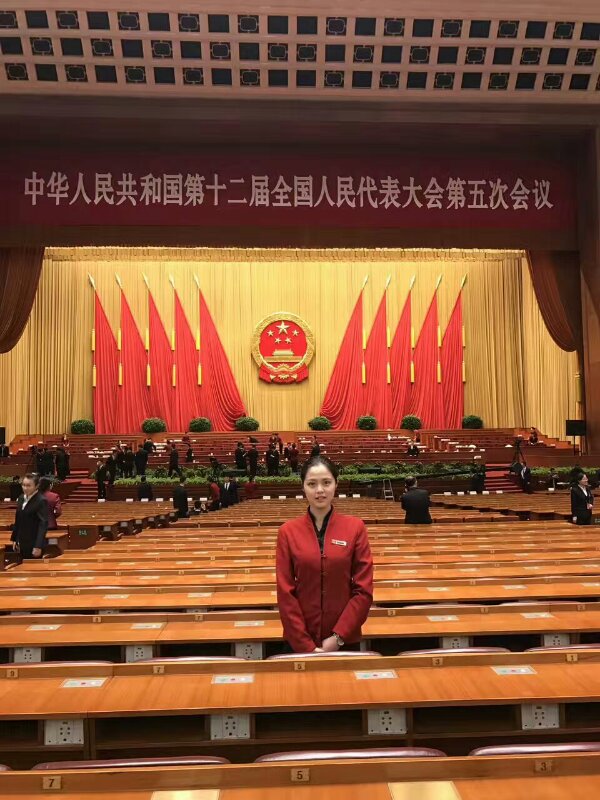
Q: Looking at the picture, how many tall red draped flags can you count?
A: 10